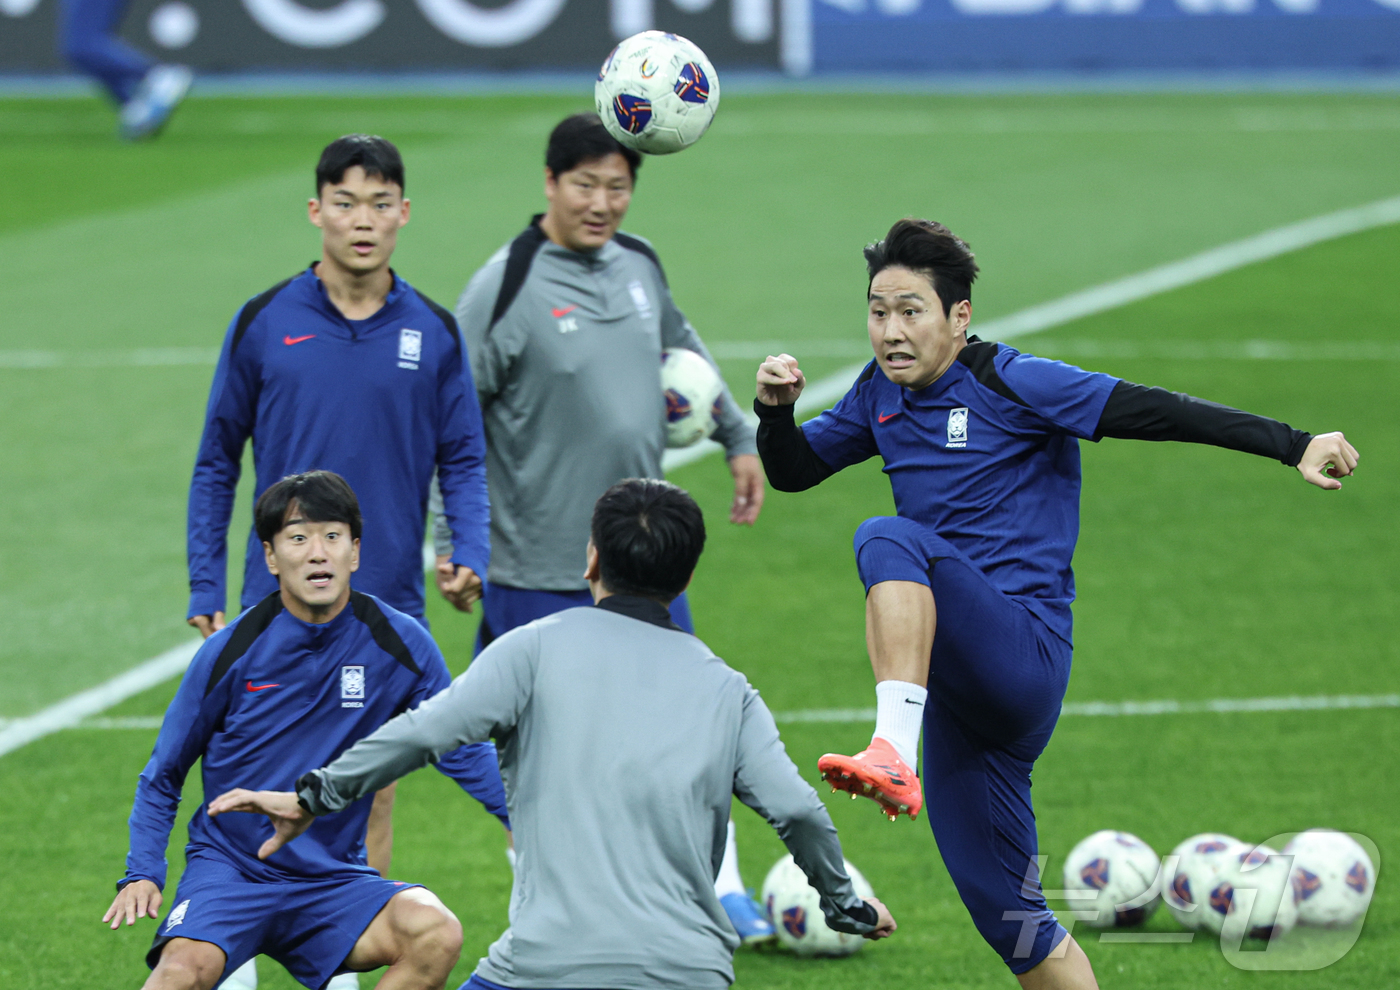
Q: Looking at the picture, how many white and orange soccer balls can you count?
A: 7